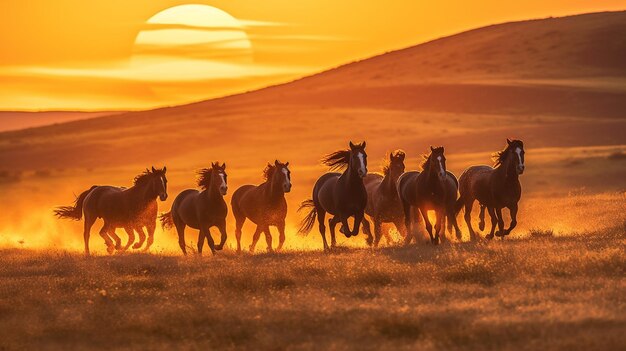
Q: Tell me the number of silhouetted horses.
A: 7